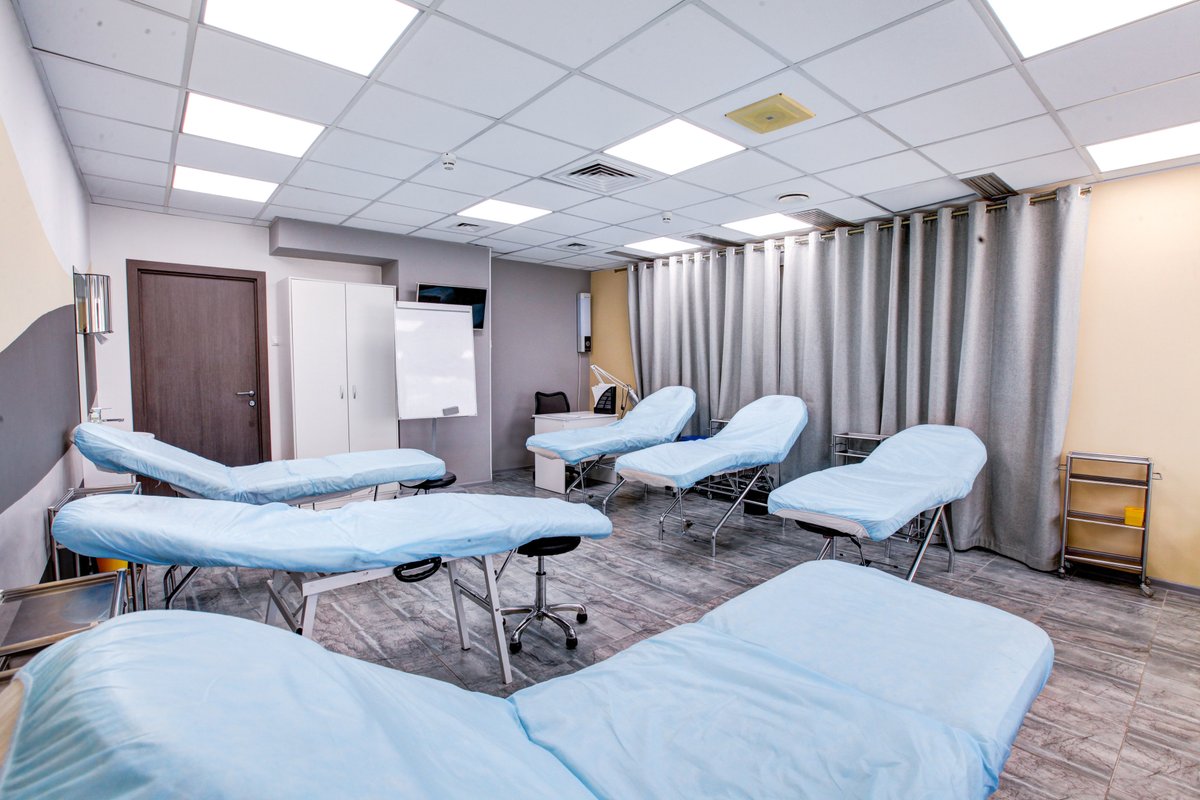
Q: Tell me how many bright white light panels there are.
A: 9